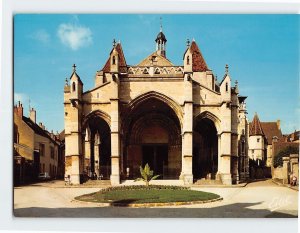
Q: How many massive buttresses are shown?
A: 4